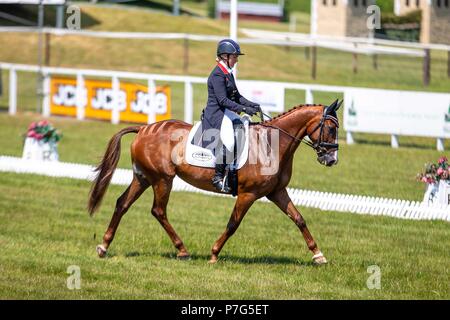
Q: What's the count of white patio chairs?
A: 0